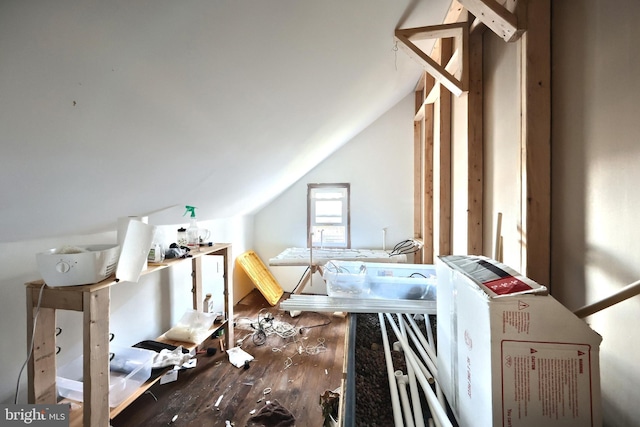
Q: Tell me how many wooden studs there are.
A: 5